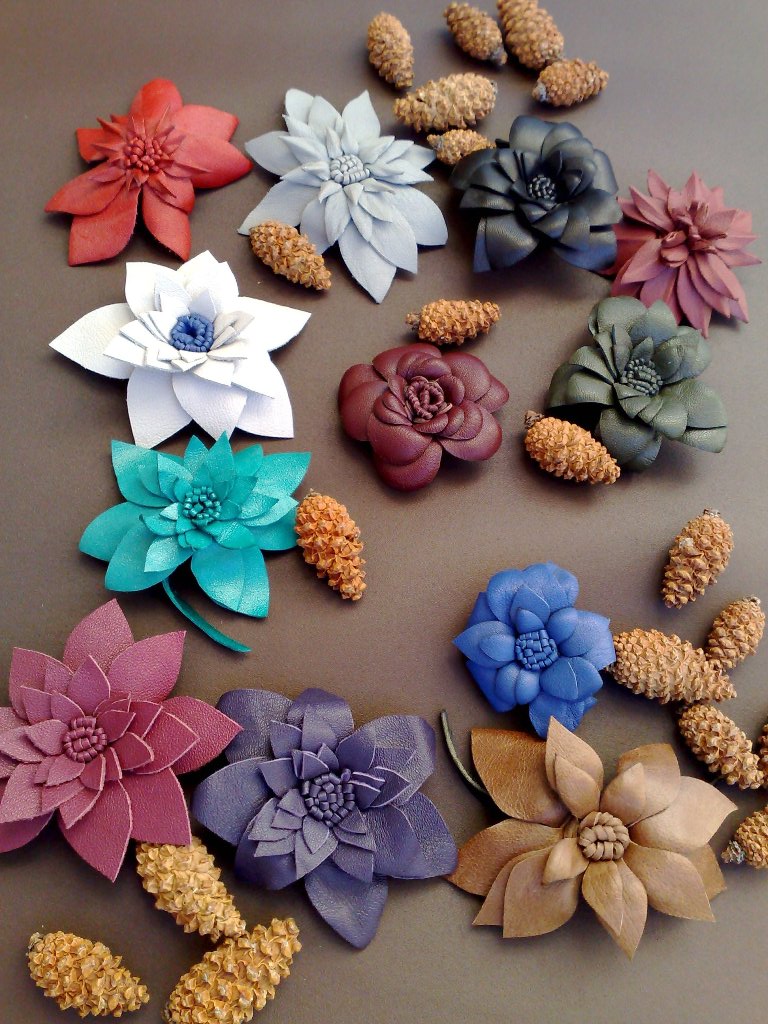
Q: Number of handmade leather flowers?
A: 12